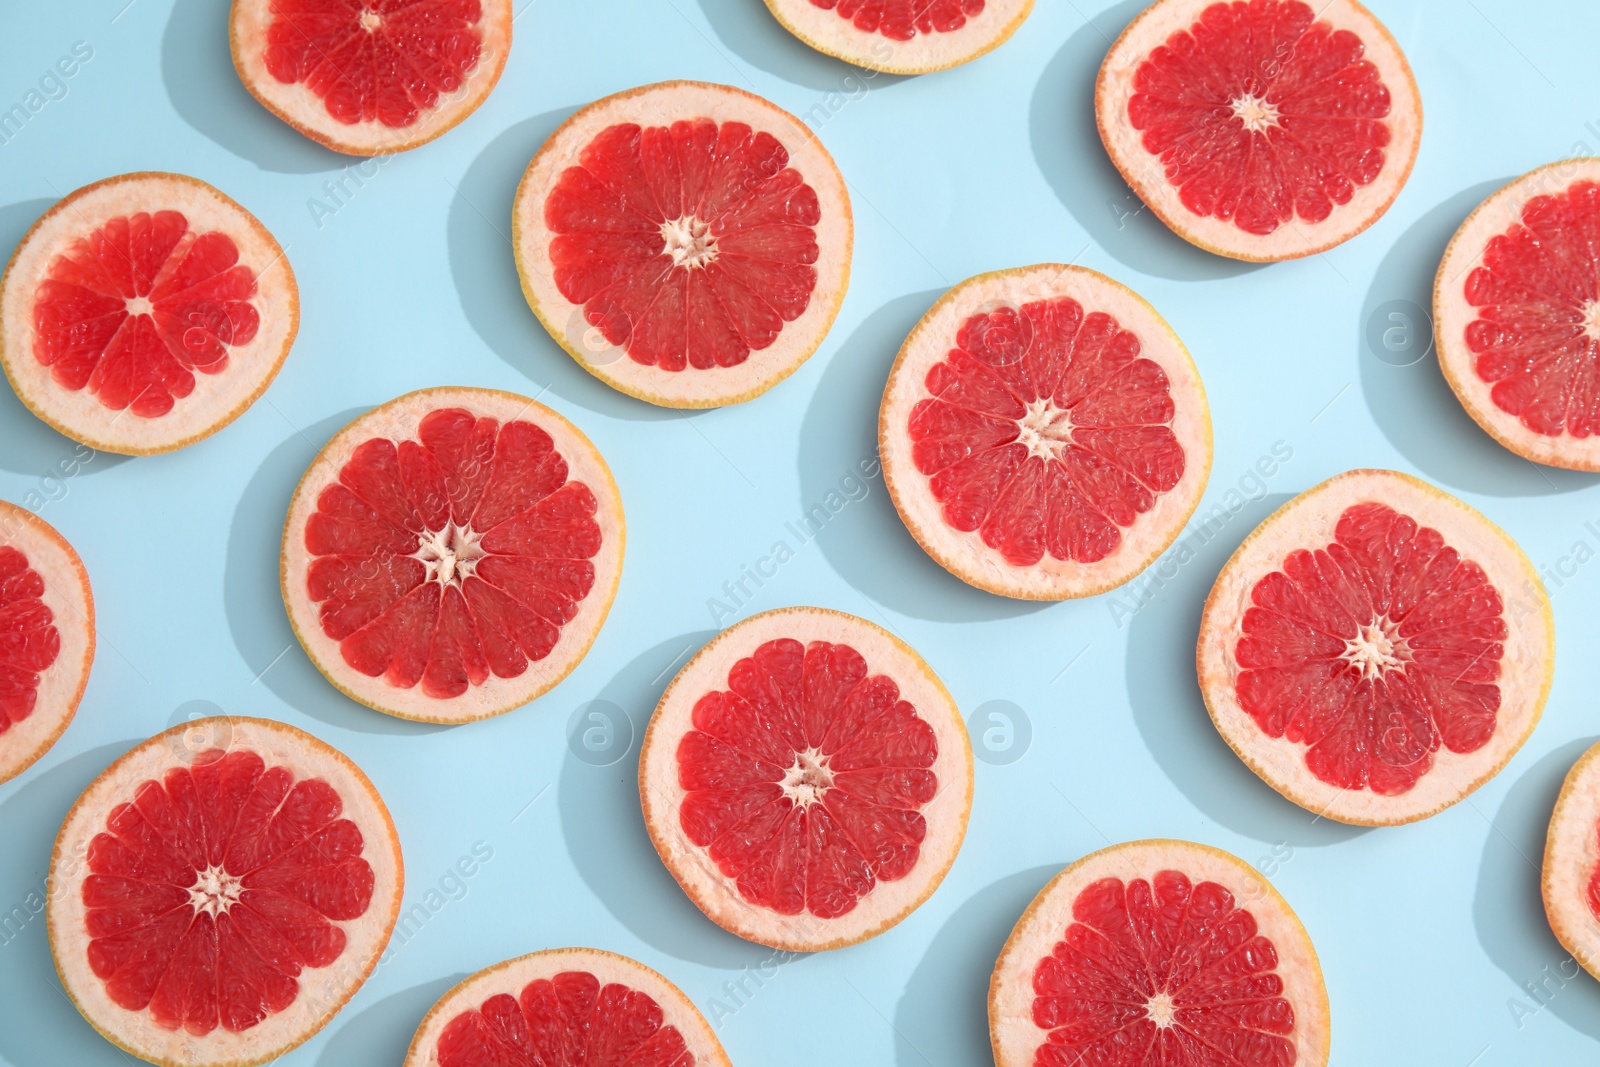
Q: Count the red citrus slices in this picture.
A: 15